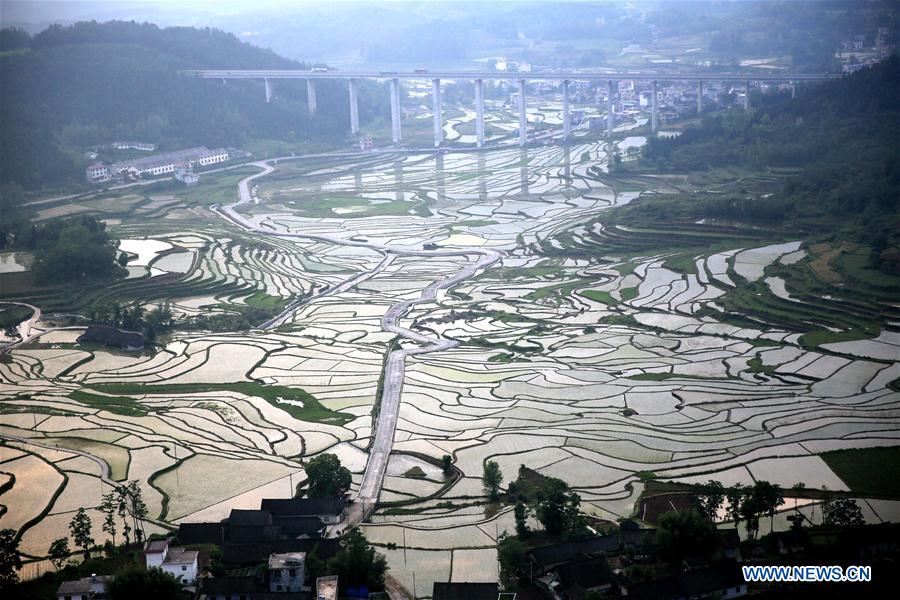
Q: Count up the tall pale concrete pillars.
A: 13